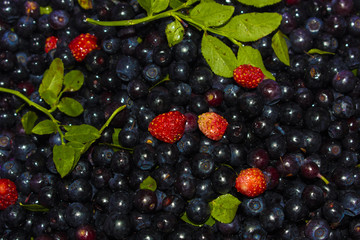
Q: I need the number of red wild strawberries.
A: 7